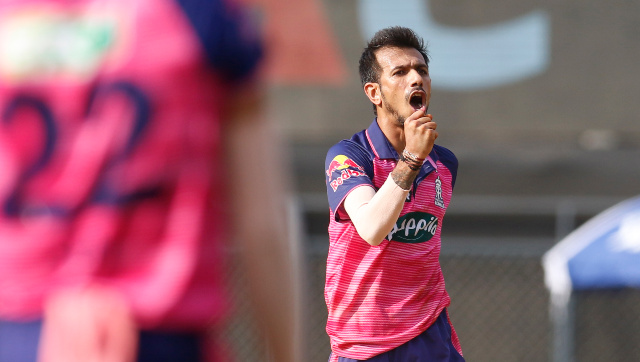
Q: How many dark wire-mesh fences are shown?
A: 1